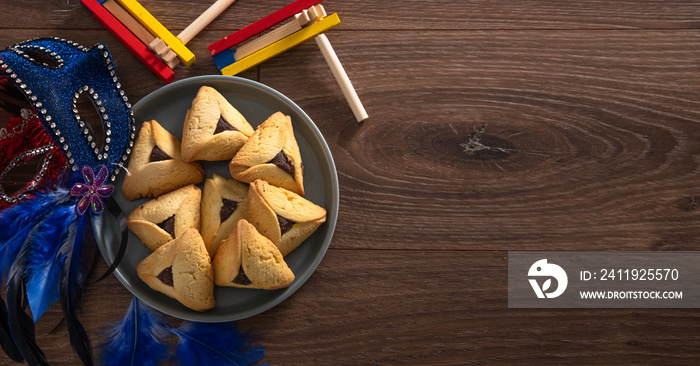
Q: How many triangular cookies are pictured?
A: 8